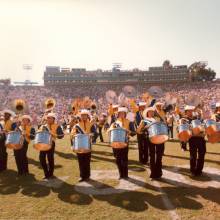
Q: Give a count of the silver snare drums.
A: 5